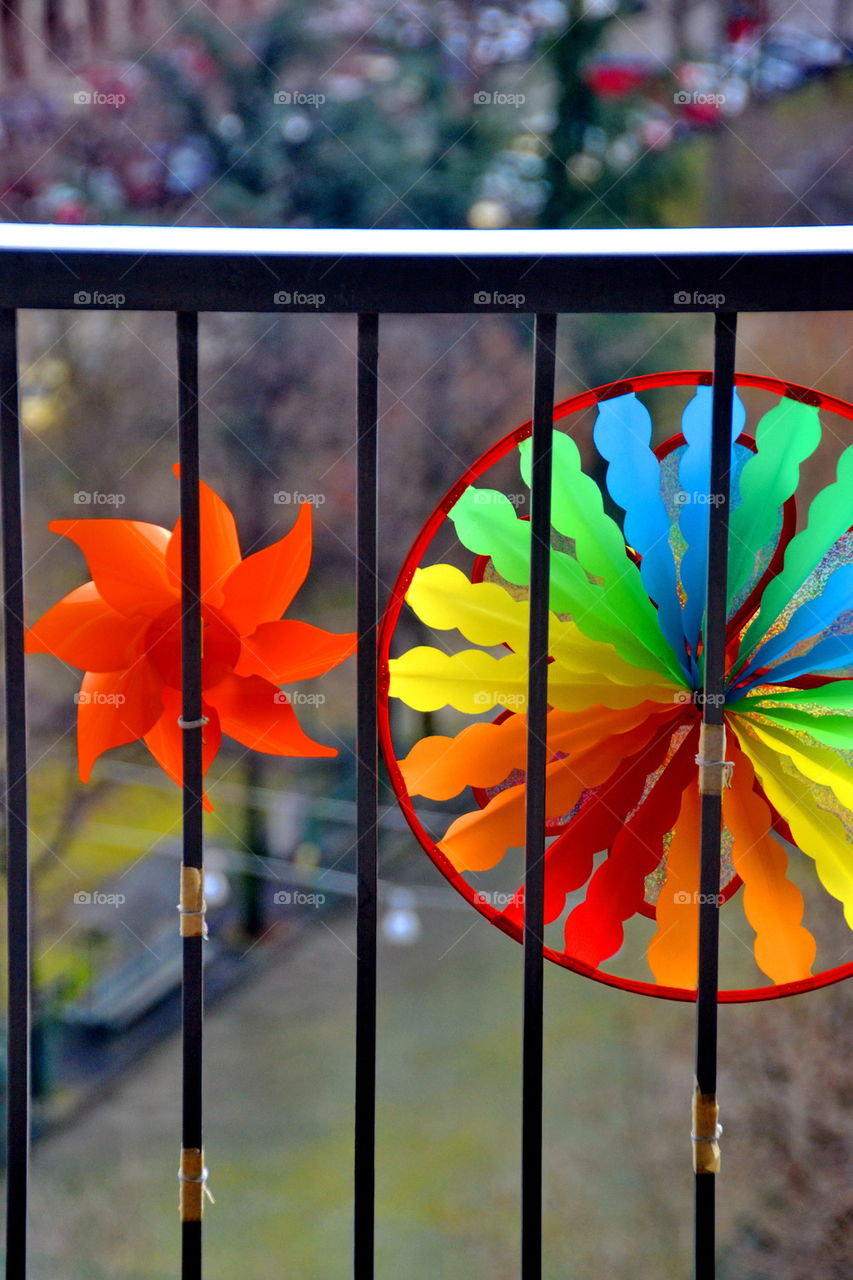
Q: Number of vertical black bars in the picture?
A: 5